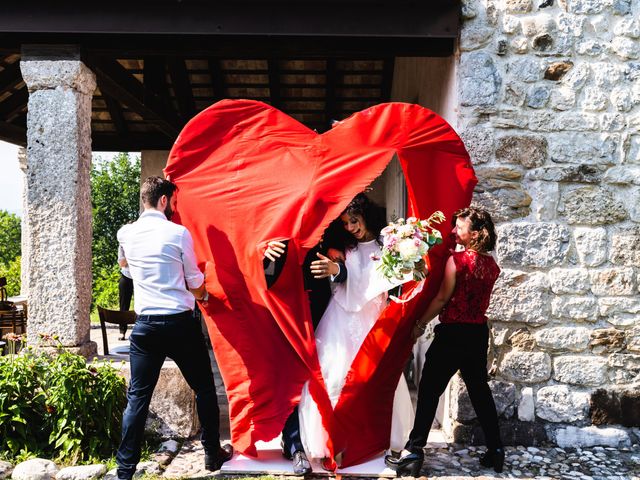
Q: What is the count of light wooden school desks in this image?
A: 0